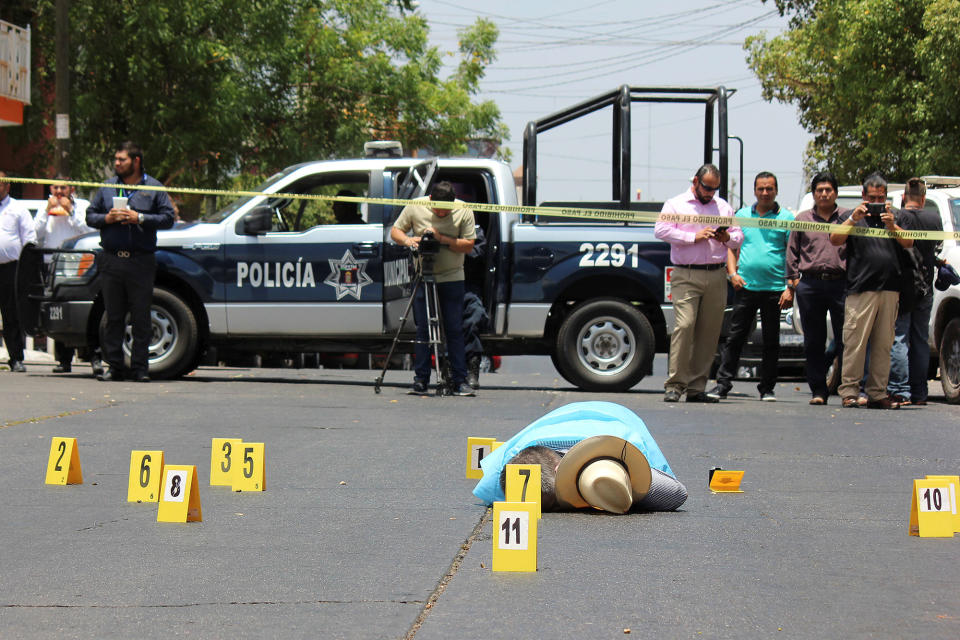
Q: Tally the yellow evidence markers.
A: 12